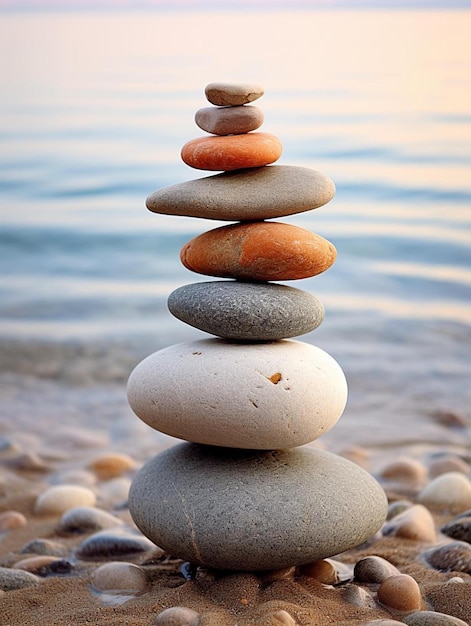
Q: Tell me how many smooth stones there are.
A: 8